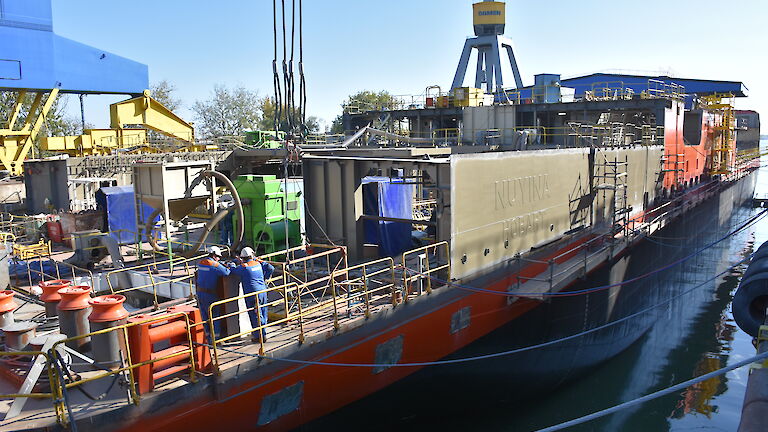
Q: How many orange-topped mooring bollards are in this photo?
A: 4